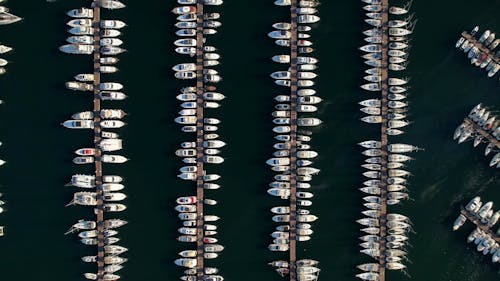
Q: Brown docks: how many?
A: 7